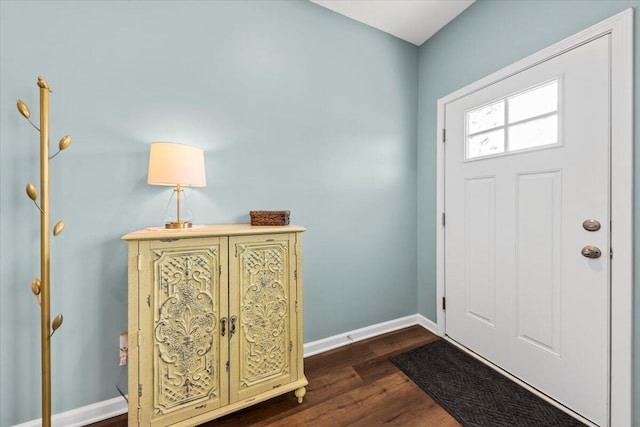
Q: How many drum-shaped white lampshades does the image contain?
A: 1